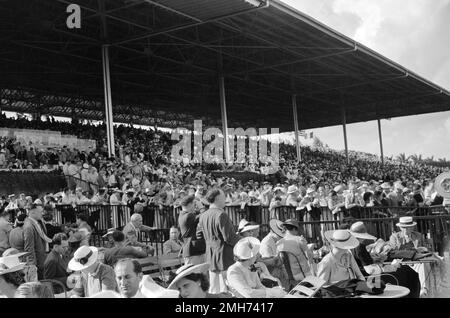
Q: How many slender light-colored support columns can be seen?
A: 5